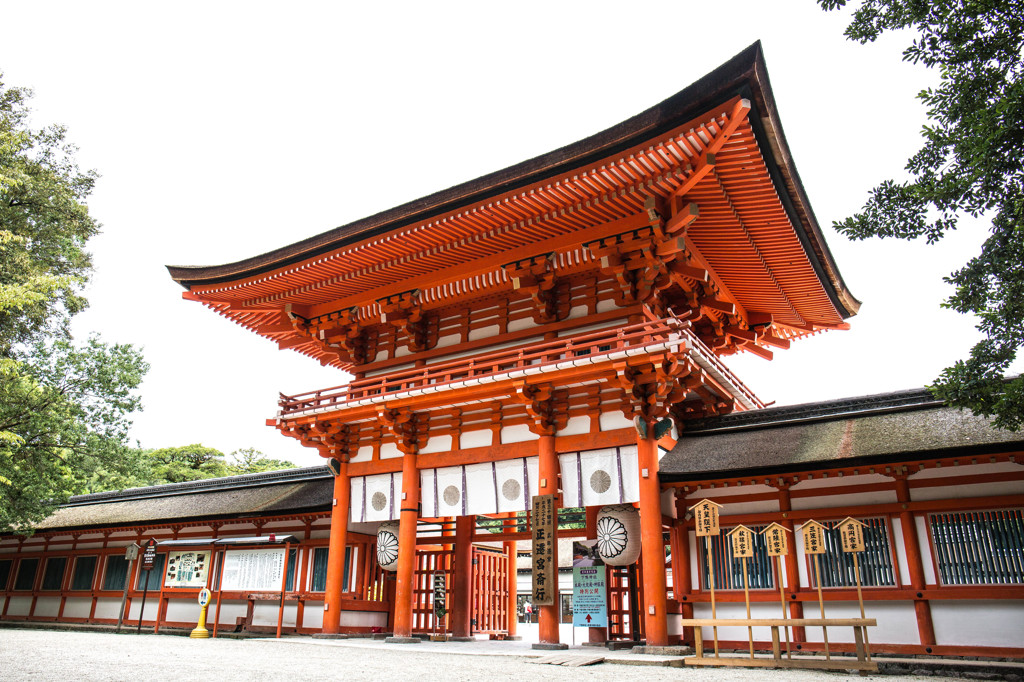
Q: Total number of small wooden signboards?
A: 5